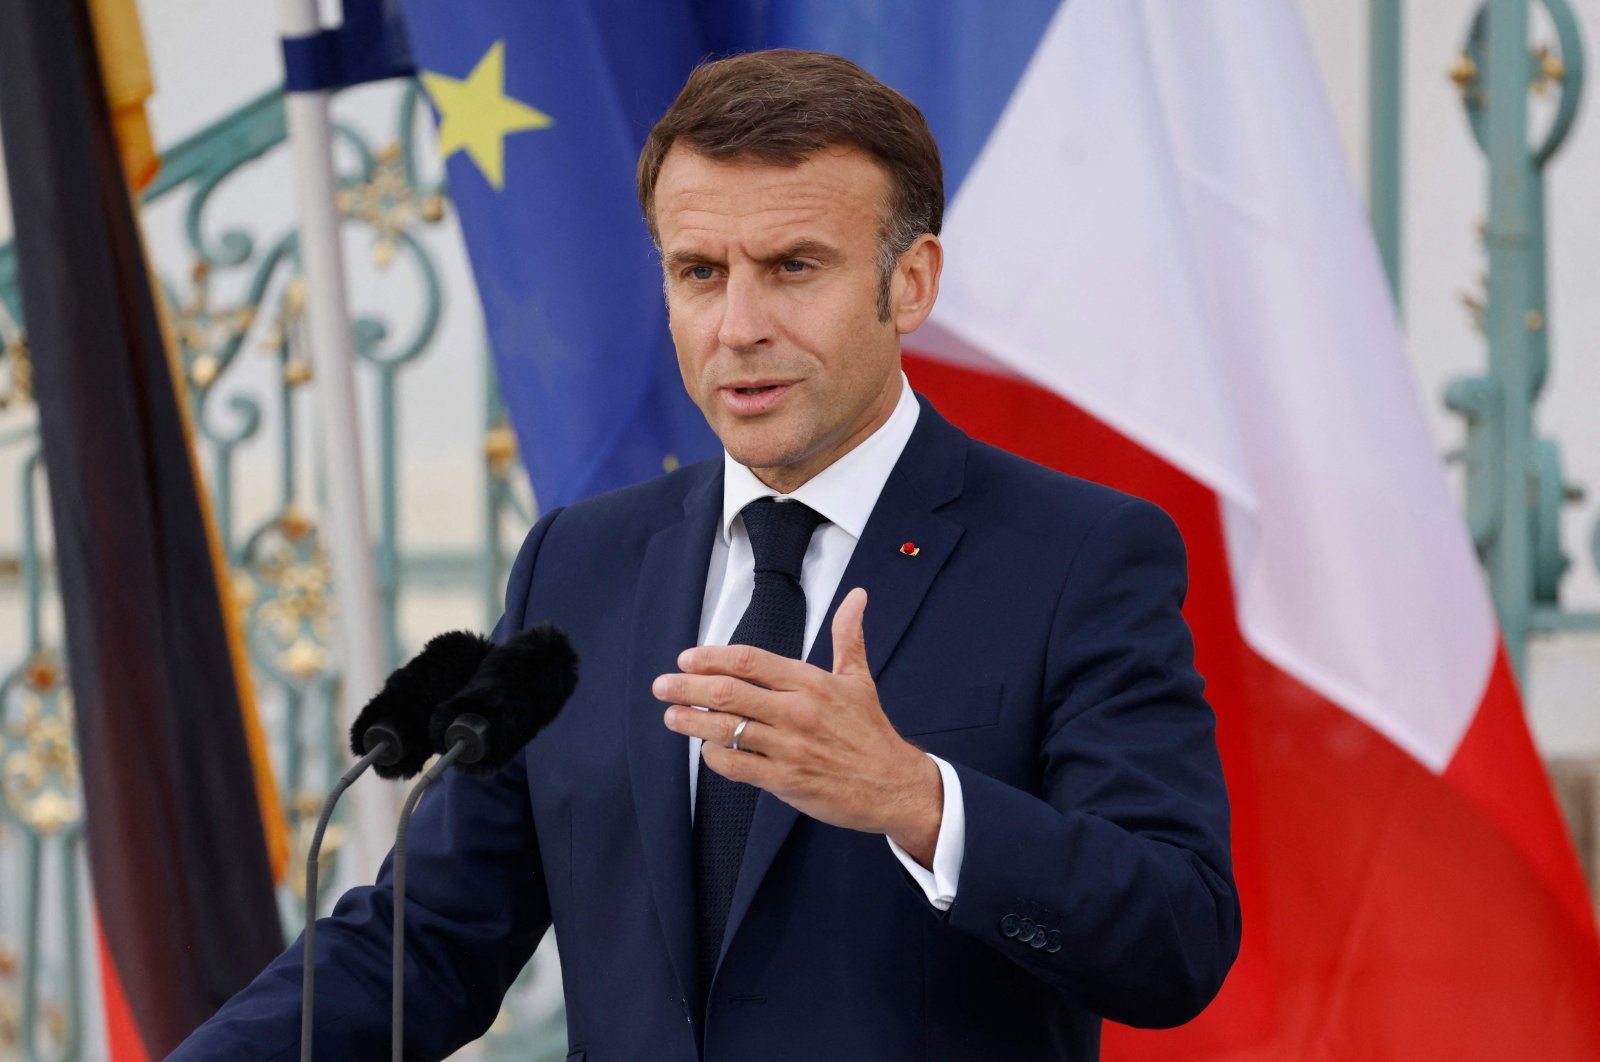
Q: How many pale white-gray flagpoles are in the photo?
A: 1